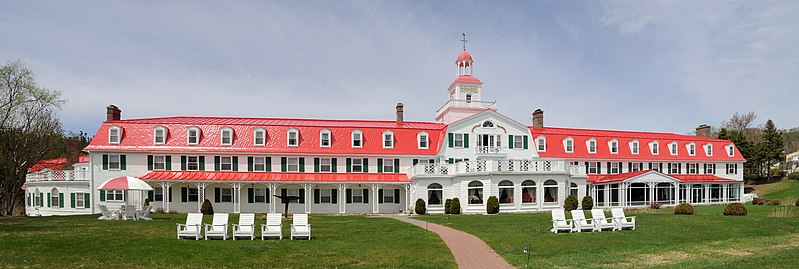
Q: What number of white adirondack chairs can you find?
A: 13